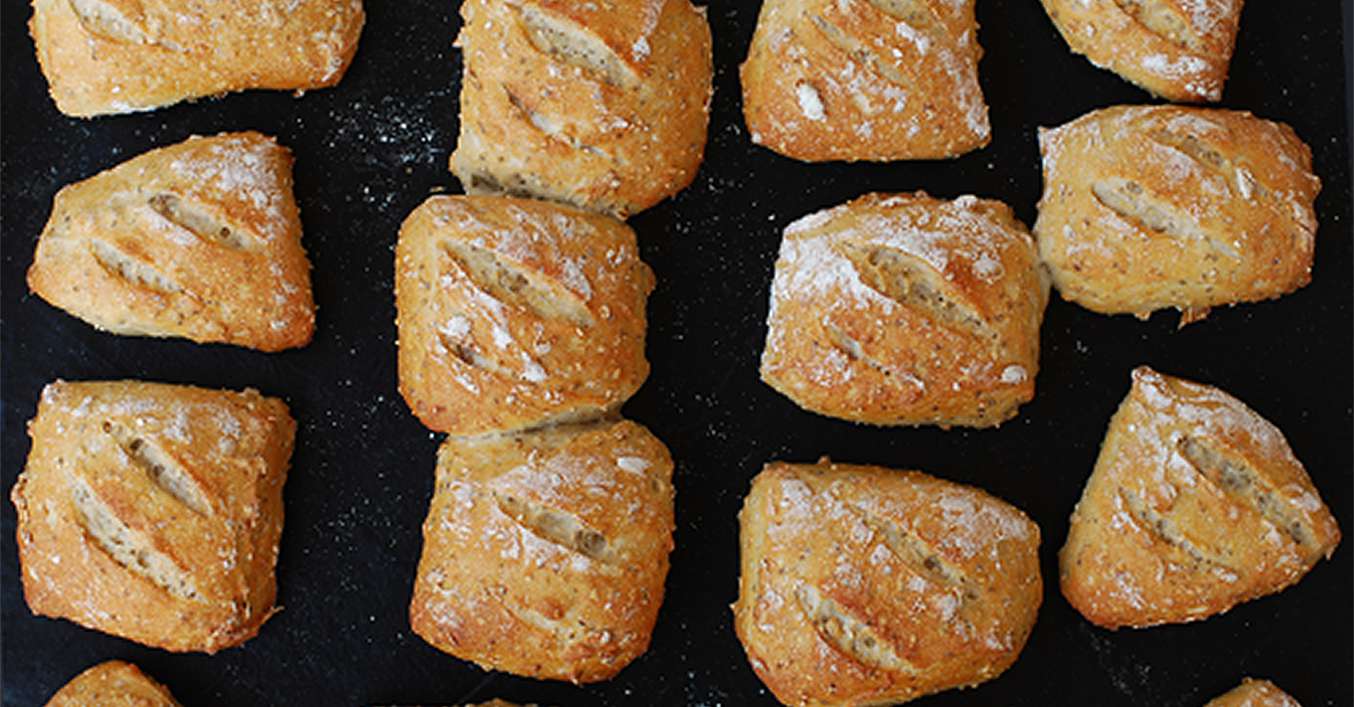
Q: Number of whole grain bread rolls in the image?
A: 15